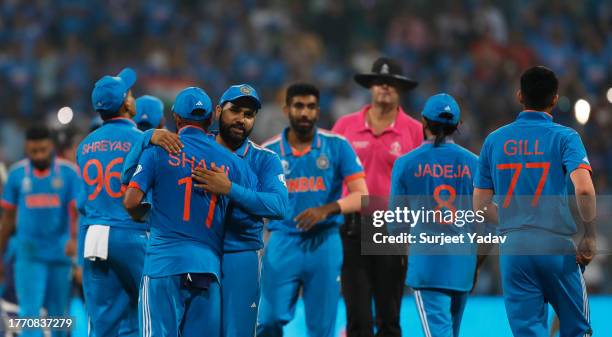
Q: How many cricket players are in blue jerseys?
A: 8